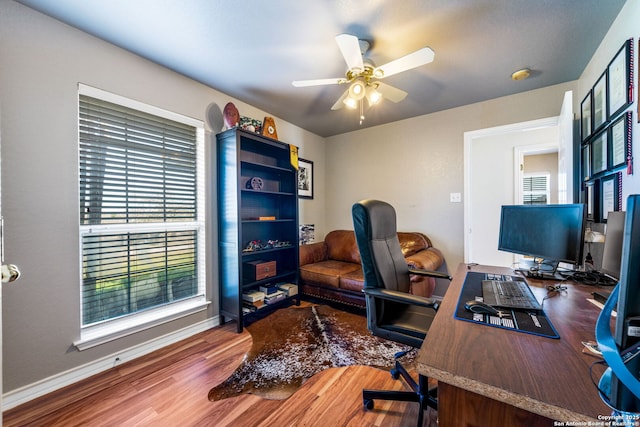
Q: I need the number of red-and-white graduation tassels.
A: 3